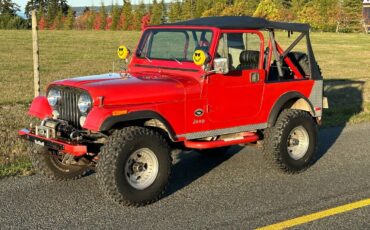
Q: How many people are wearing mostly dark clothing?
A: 0